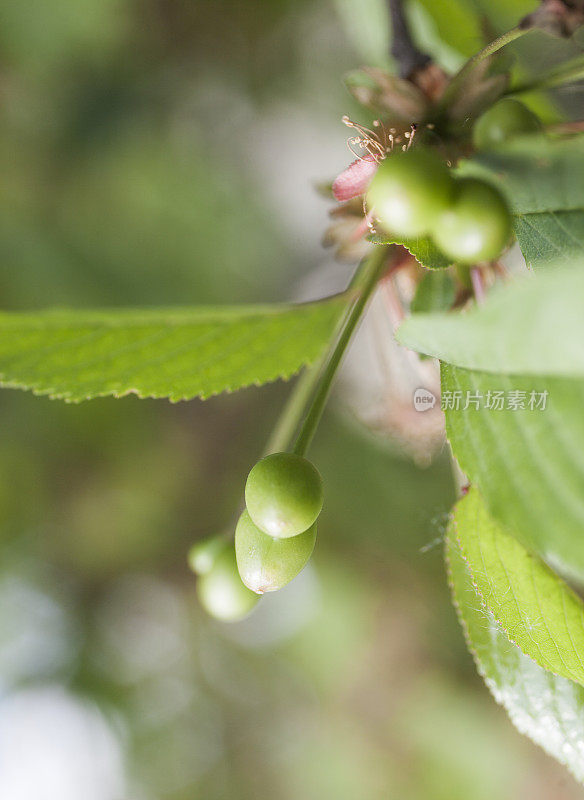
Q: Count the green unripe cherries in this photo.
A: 7